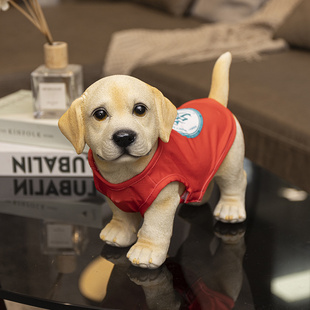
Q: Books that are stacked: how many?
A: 2